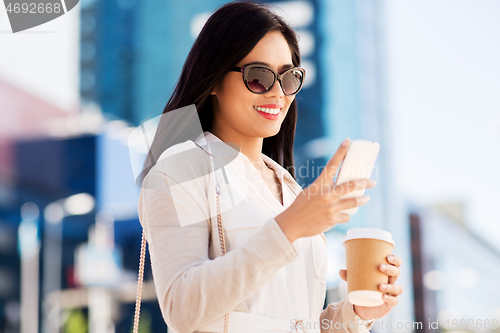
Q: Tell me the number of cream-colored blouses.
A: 1